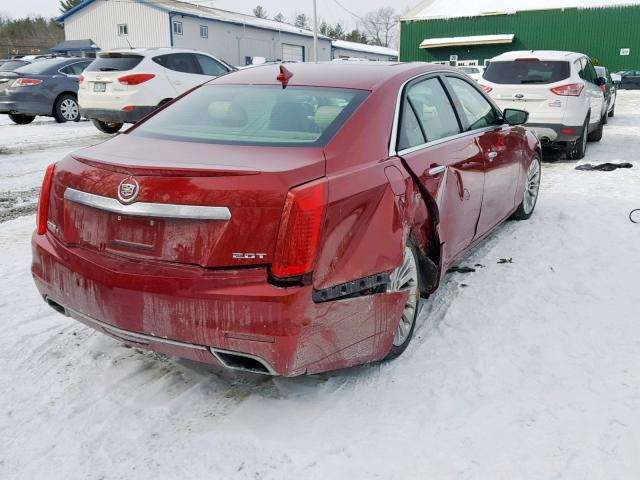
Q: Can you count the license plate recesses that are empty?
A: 2